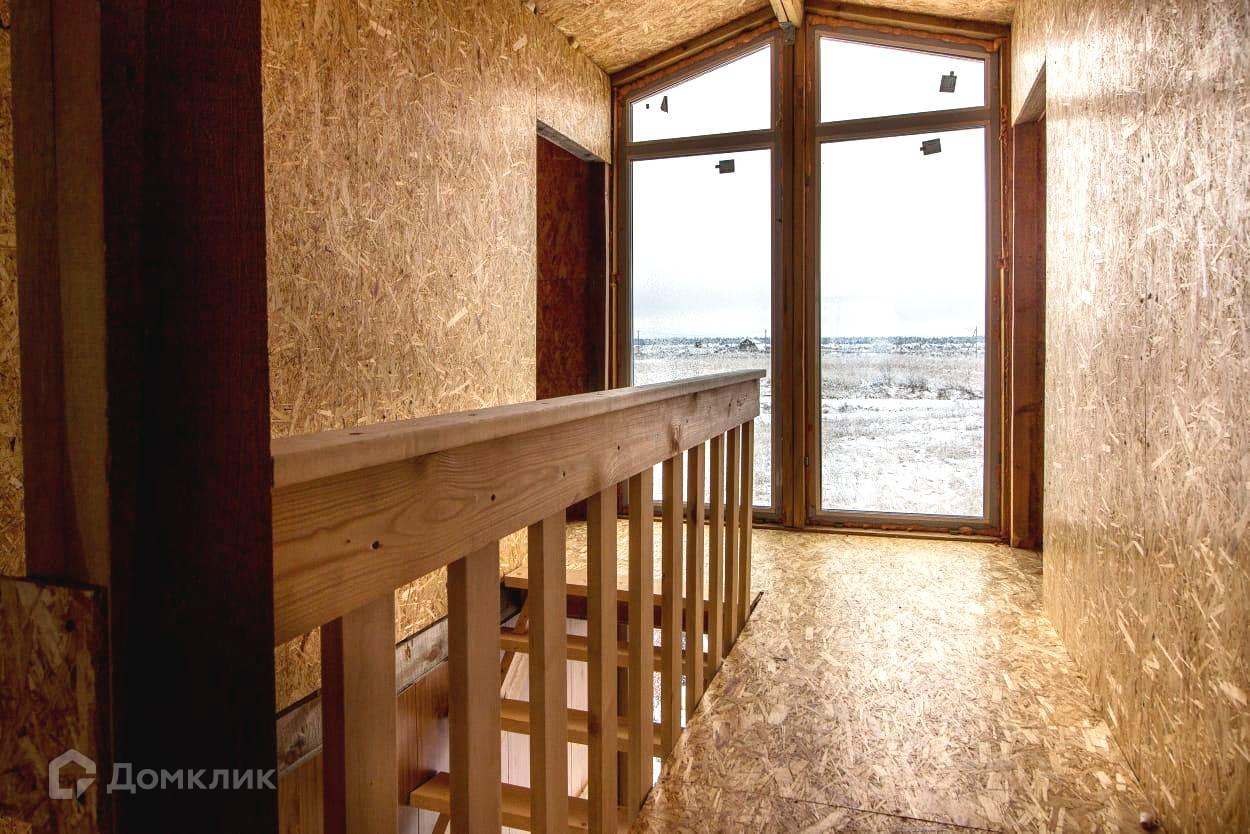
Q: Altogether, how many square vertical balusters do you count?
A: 10